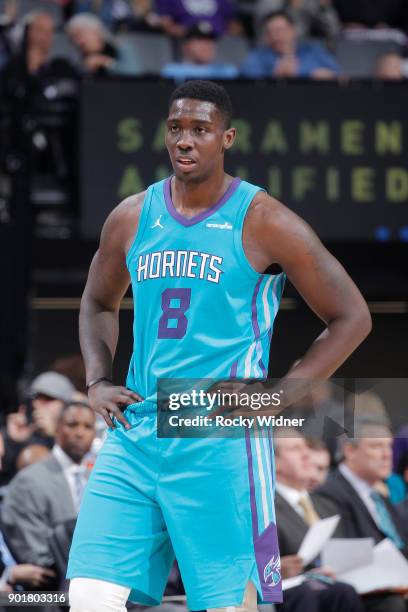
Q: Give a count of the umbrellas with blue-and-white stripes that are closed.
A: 0